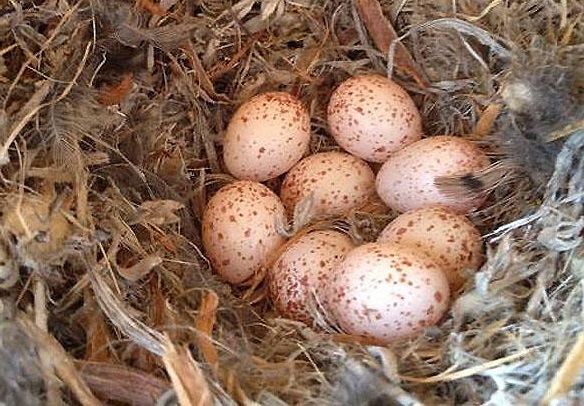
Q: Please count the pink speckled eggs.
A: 8